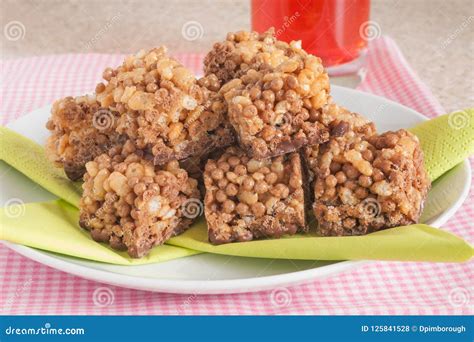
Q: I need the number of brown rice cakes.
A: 8